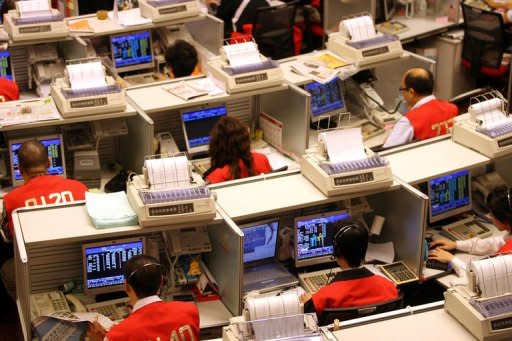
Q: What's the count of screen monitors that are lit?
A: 9